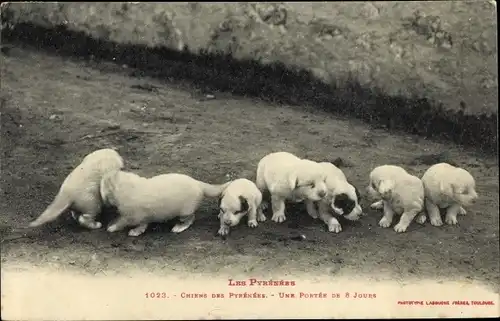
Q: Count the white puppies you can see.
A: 7